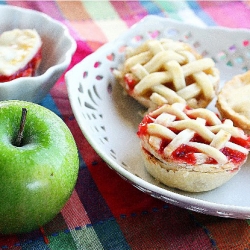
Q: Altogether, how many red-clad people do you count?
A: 0